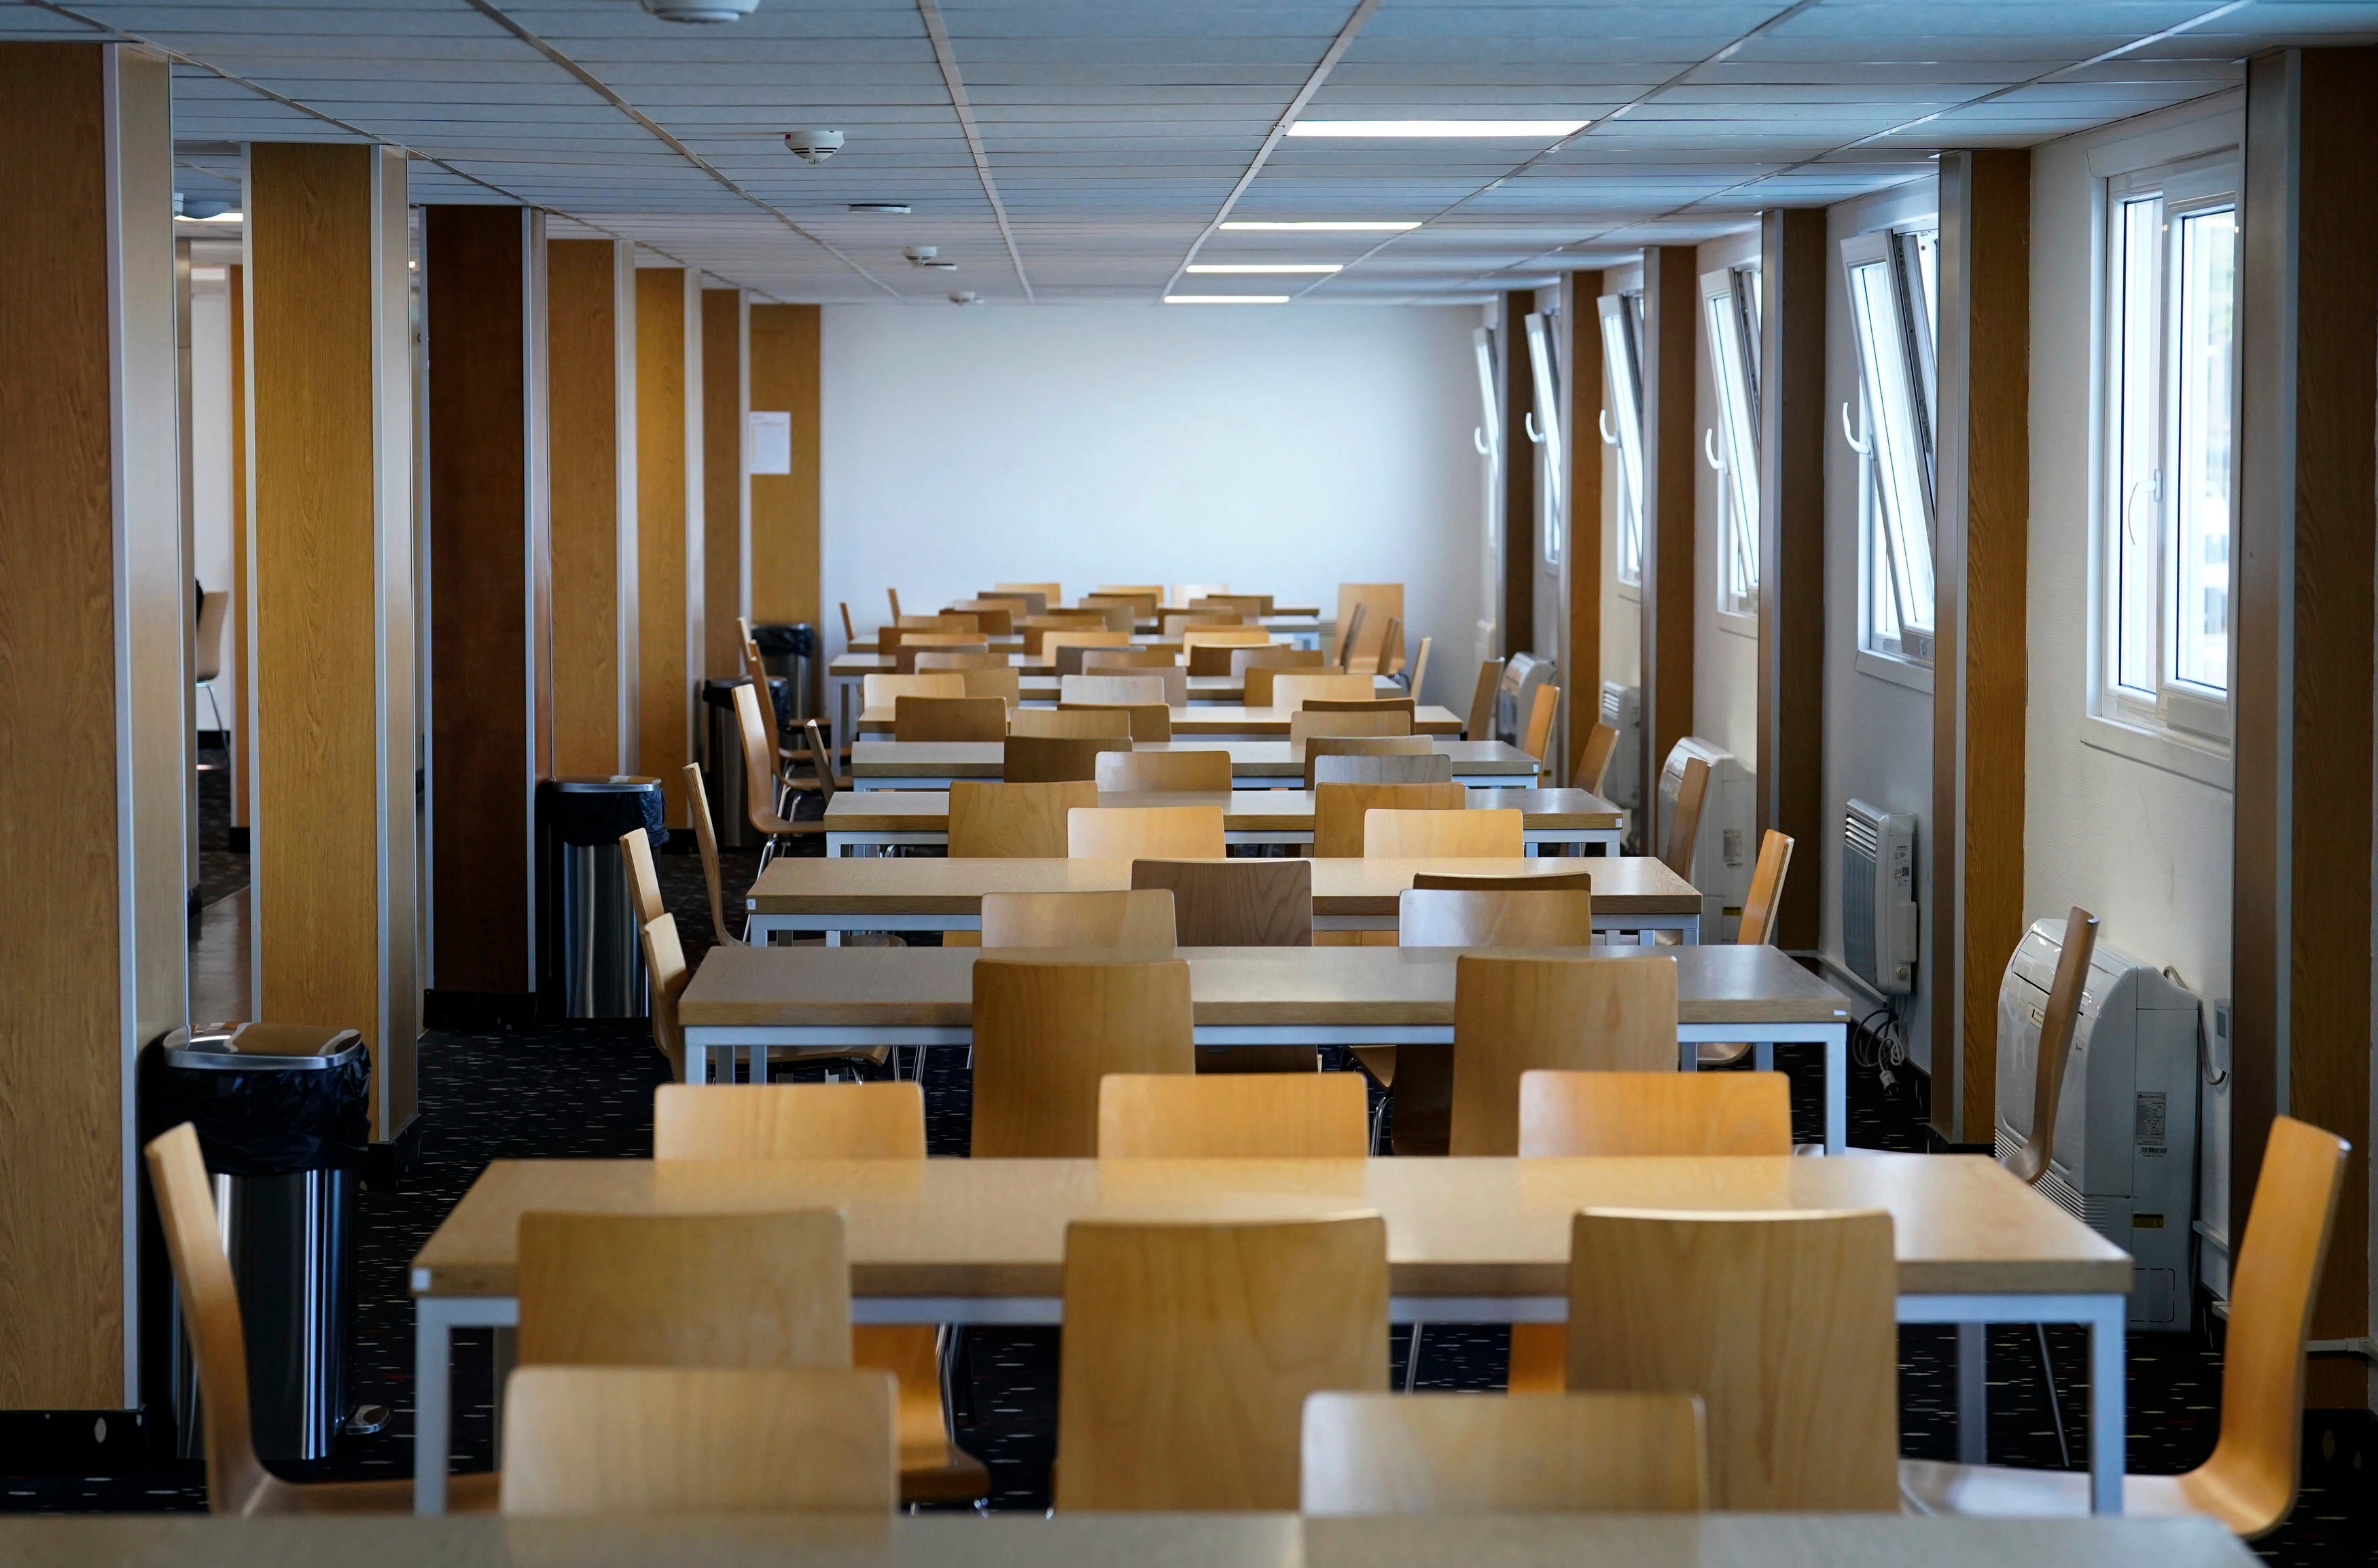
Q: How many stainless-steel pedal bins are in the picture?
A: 4